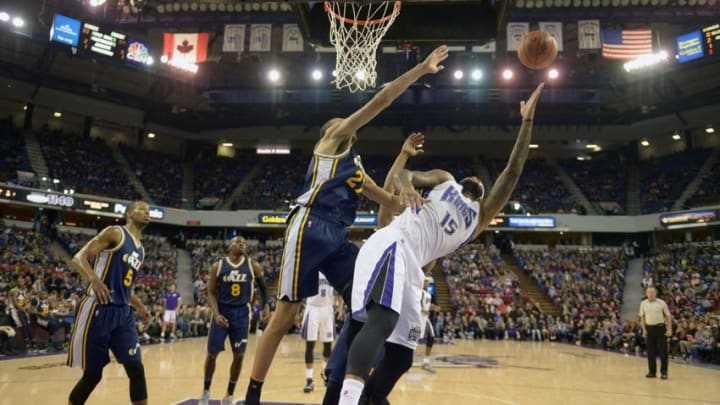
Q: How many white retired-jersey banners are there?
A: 6